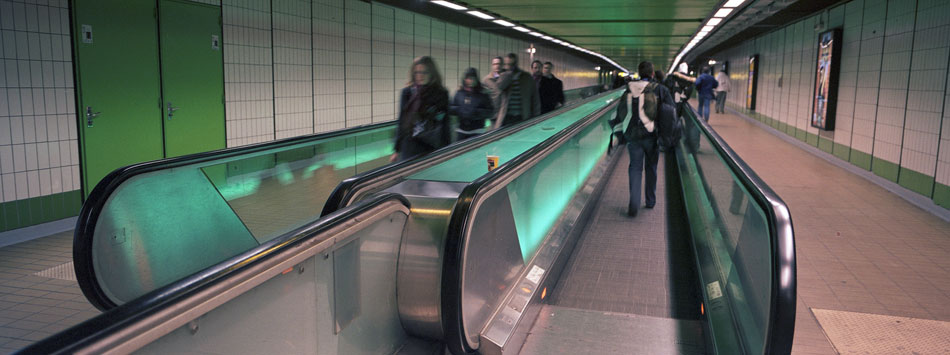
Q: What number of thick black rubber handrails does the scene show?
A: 5